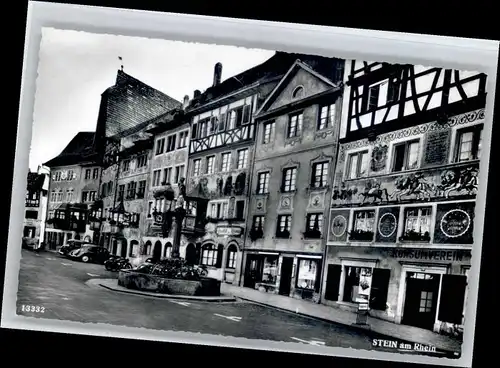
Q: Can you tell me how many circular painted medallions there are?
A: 3